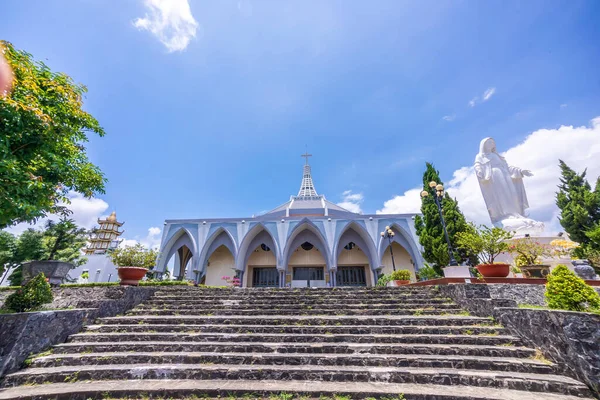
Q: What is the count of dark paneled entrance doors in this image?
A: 3